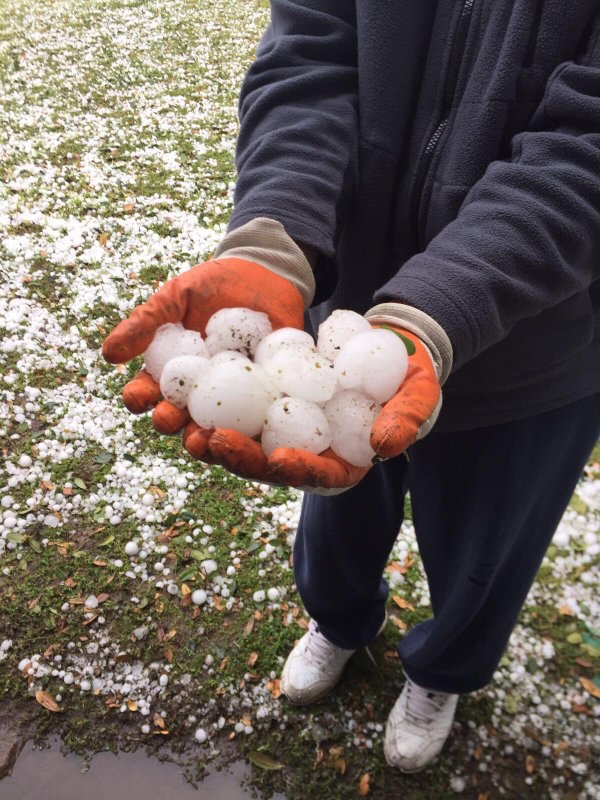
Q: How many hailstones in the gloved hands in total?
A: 11